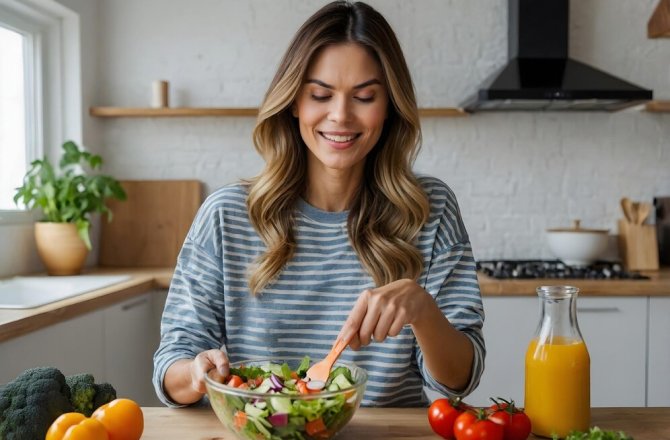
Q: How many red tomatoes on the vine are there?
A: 3